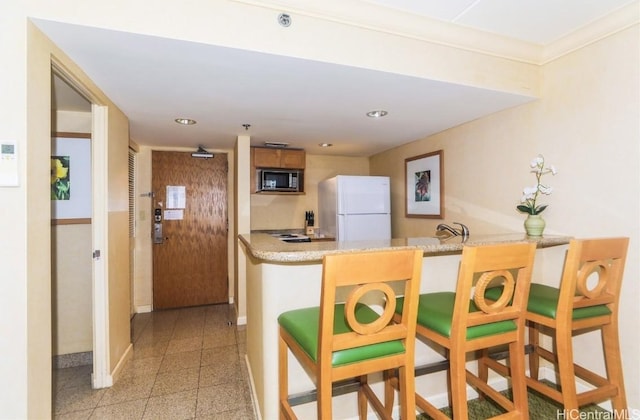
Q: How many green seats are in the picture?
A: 3